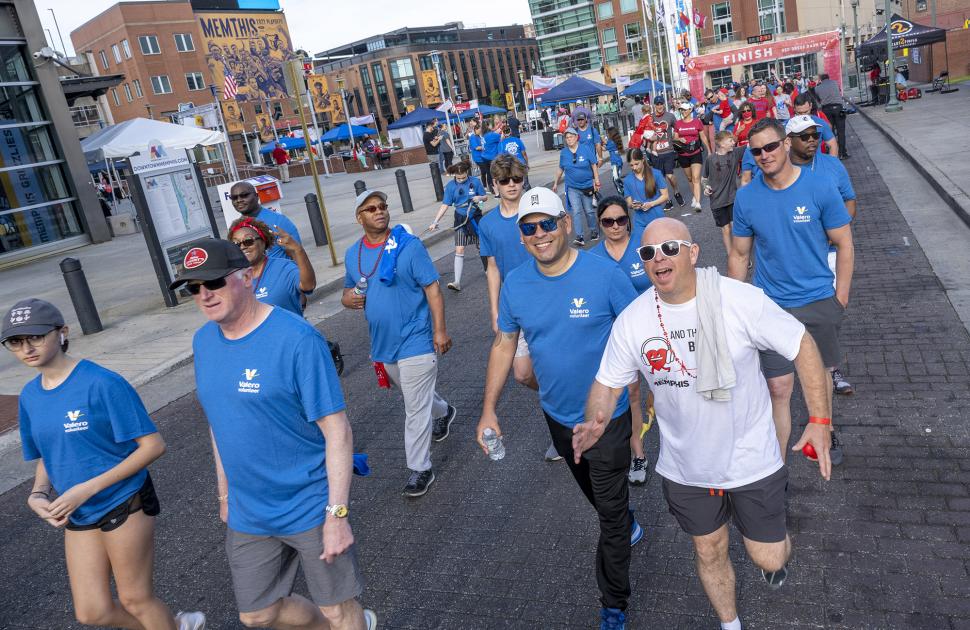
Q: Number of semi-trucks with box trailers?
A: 0